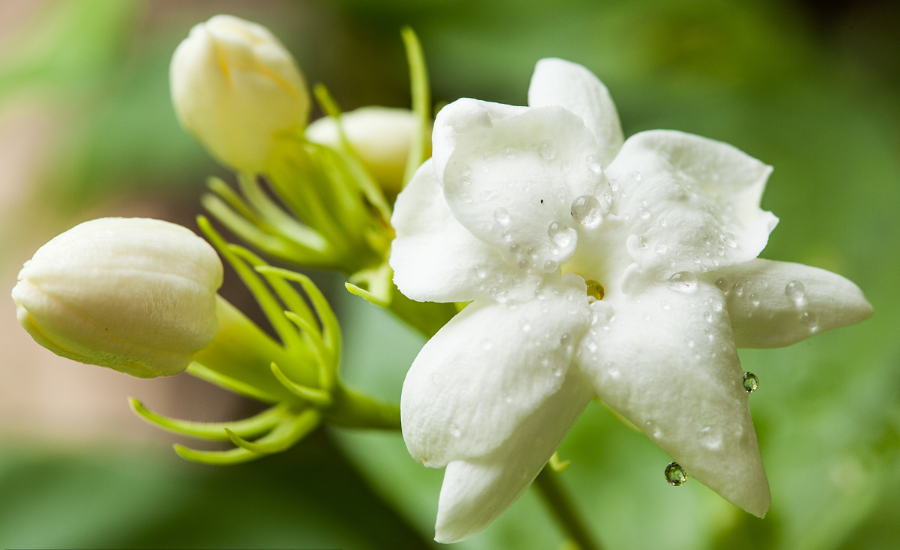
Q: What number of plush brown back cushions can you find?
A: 0